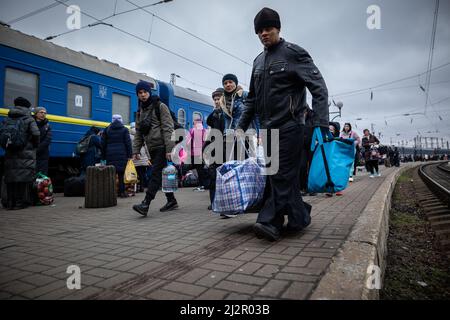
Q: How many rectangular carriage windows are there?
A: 3